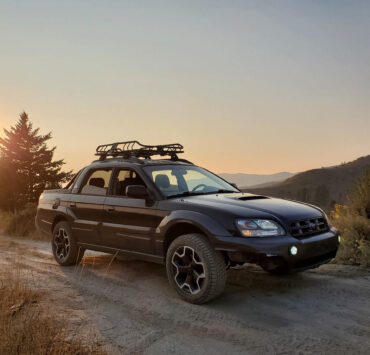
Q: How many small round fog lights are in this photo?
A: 2